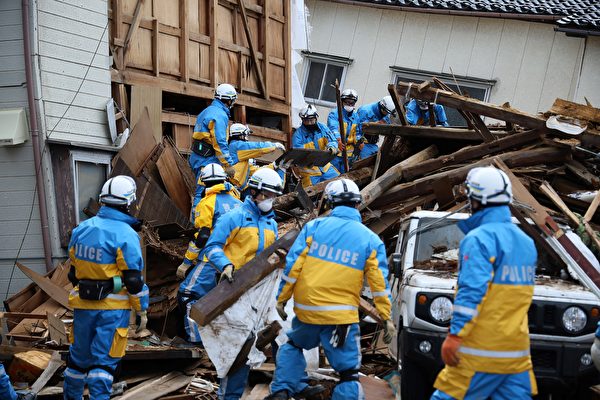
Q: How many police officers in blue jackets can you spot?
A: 11